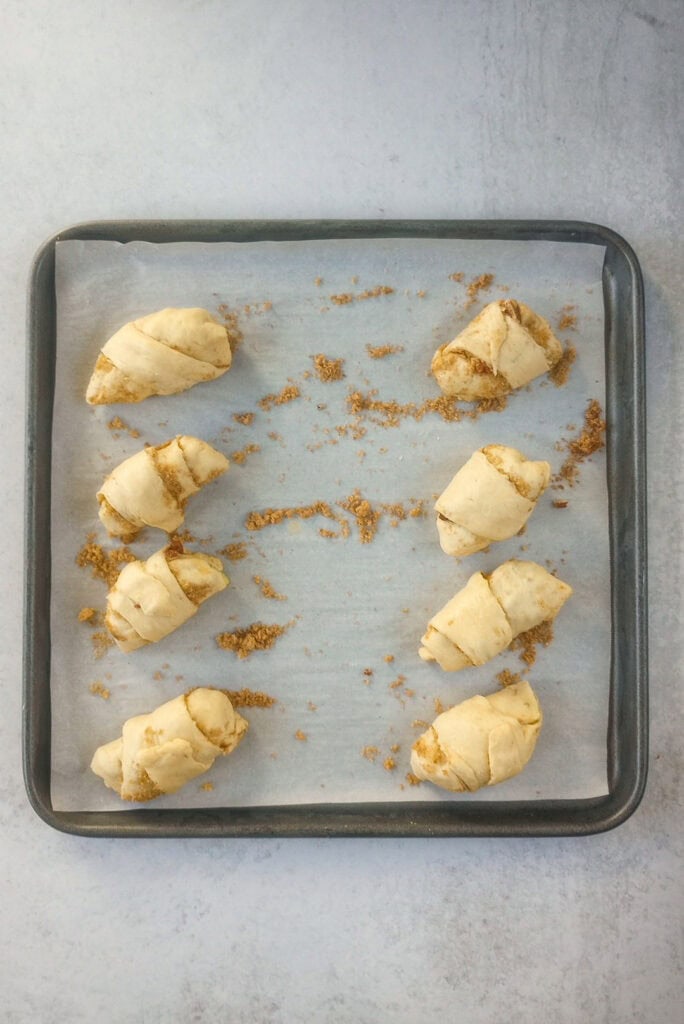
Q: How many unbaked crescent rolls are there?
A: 8